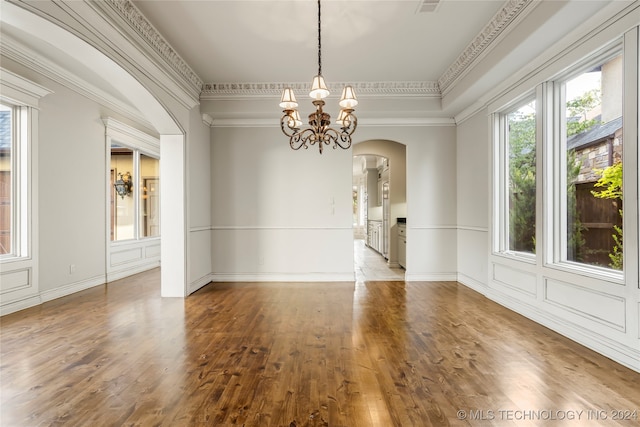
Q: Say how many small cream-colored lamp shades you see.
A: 5